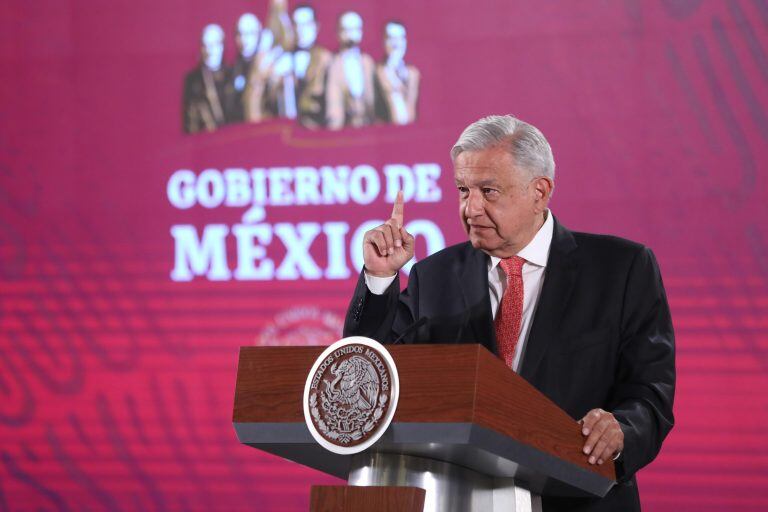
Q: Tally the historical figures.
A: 5